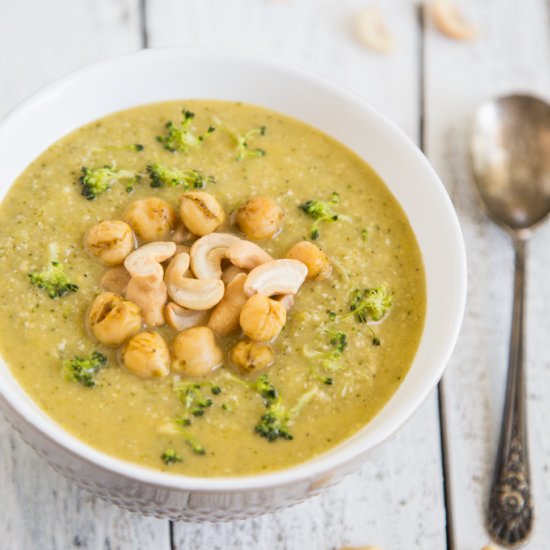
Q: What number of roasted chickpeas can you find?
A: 10